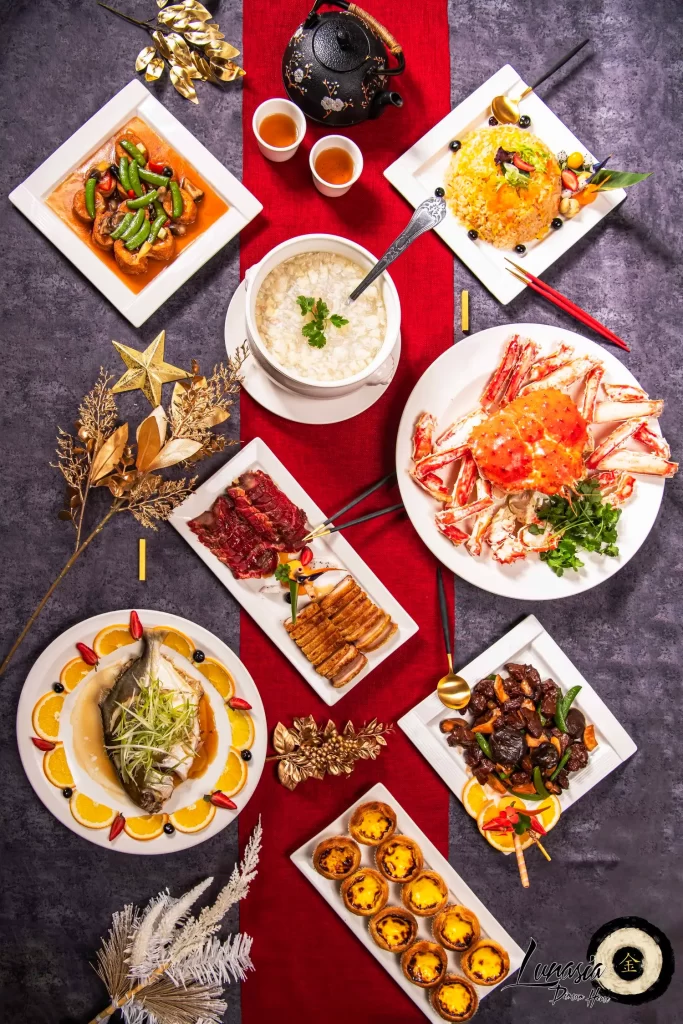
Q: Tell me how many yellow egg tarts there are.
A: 10